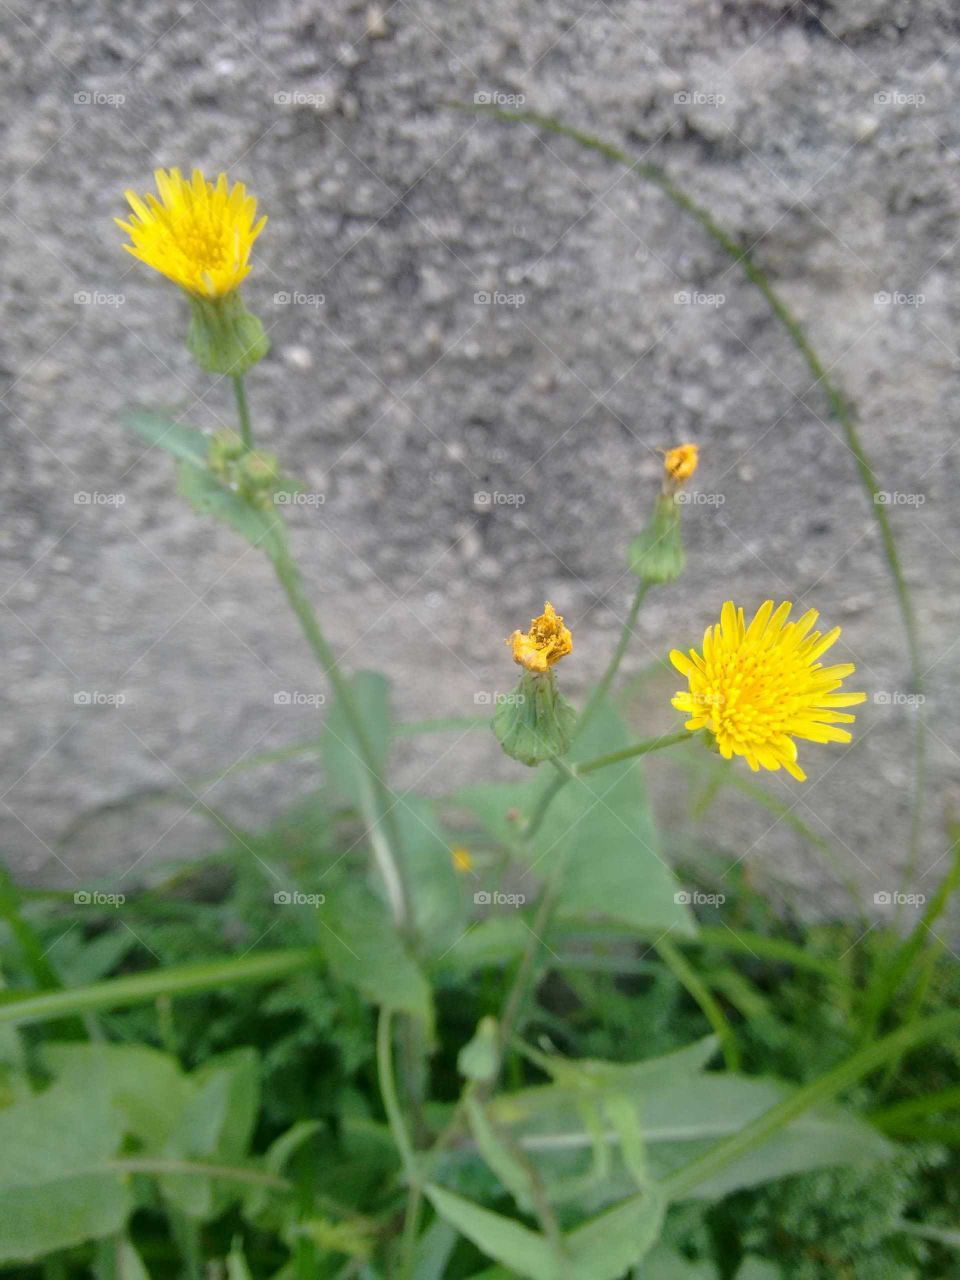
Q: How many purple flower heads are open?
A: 0